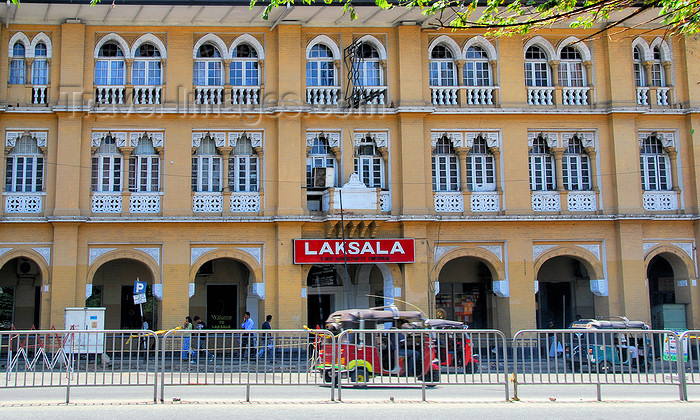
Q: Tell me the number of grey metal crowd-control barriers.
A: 5